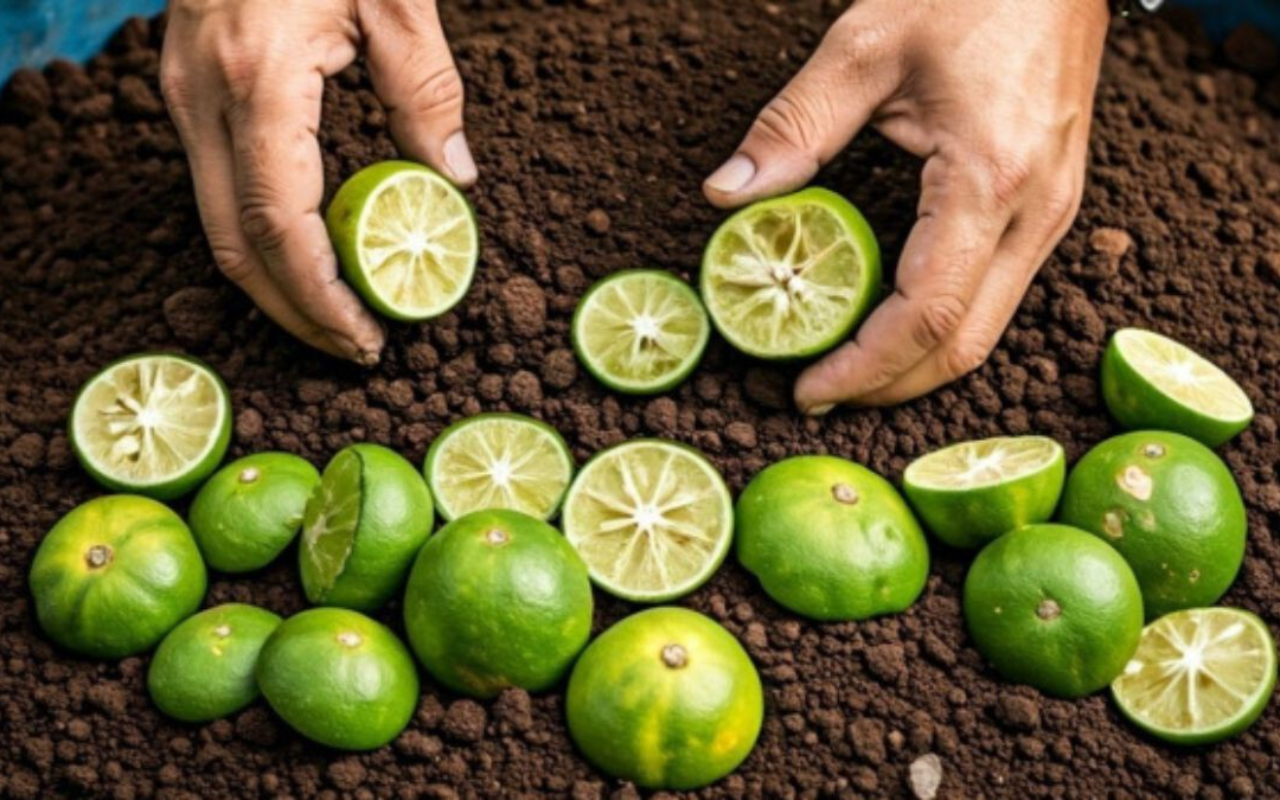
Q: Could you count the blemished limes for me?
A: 1